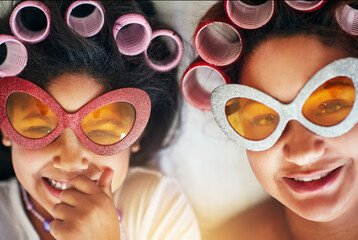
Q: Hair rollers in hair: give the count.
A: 10